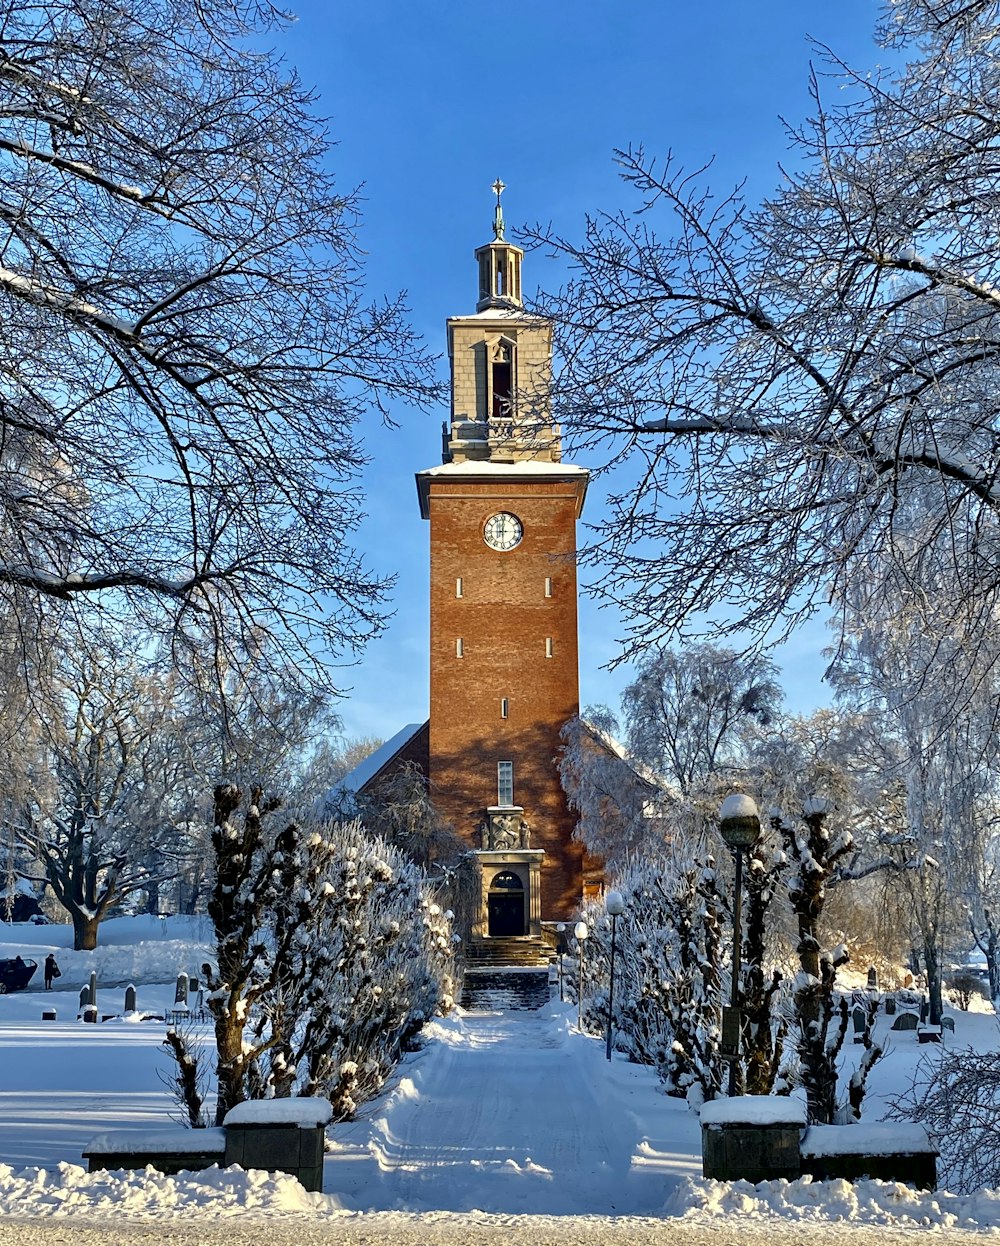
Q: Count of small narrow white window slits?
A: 5